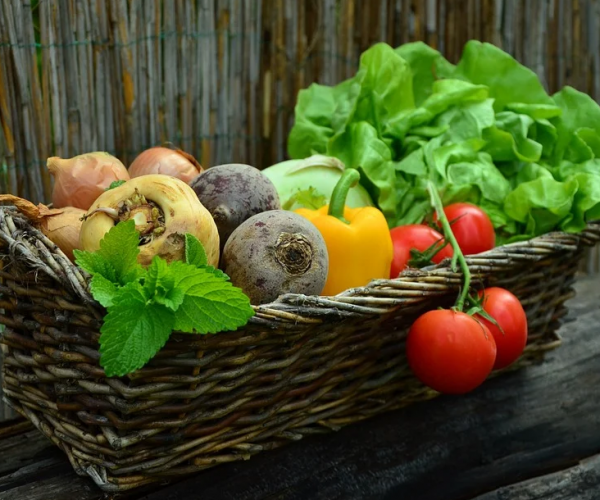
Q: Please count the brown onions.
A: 3